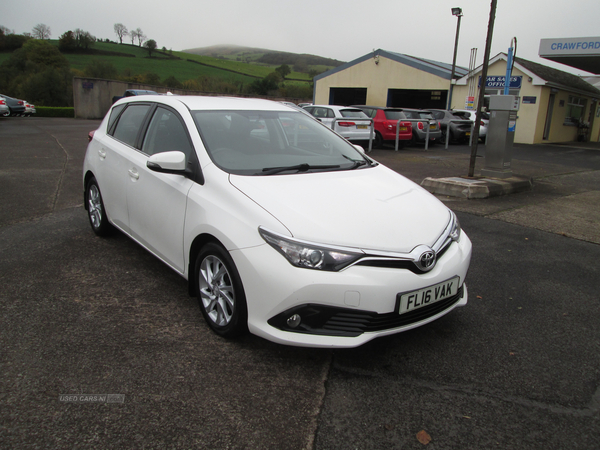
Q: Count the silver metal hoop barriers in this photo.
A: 3